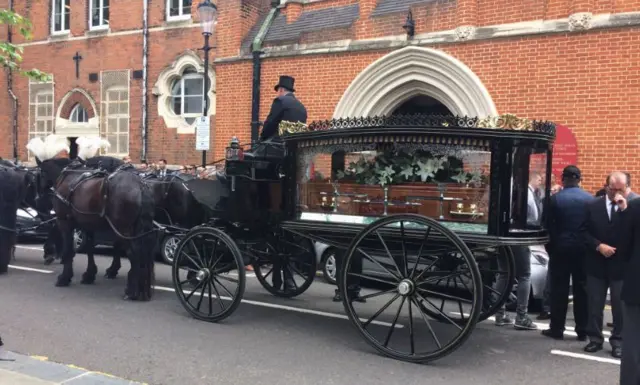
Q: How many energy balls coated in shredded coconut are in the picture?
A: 0